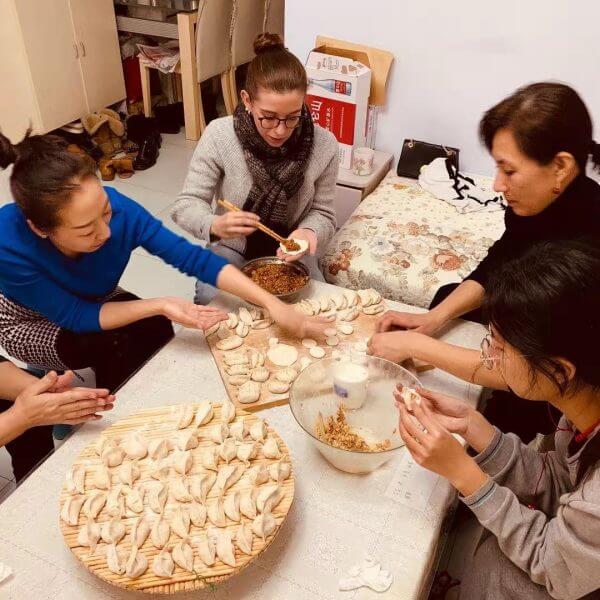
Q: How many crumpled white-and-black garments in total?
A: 1